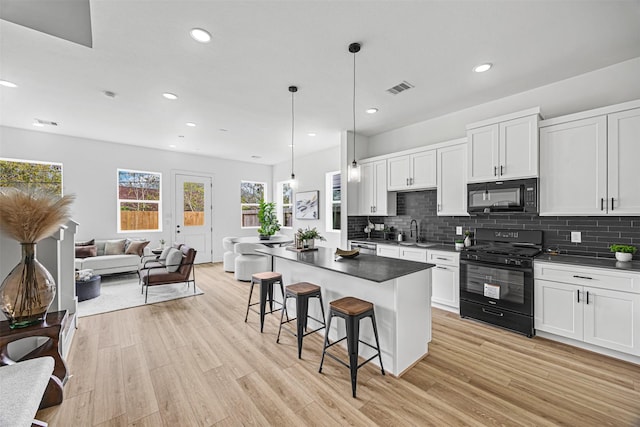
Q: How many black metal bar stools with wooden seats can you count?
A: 3